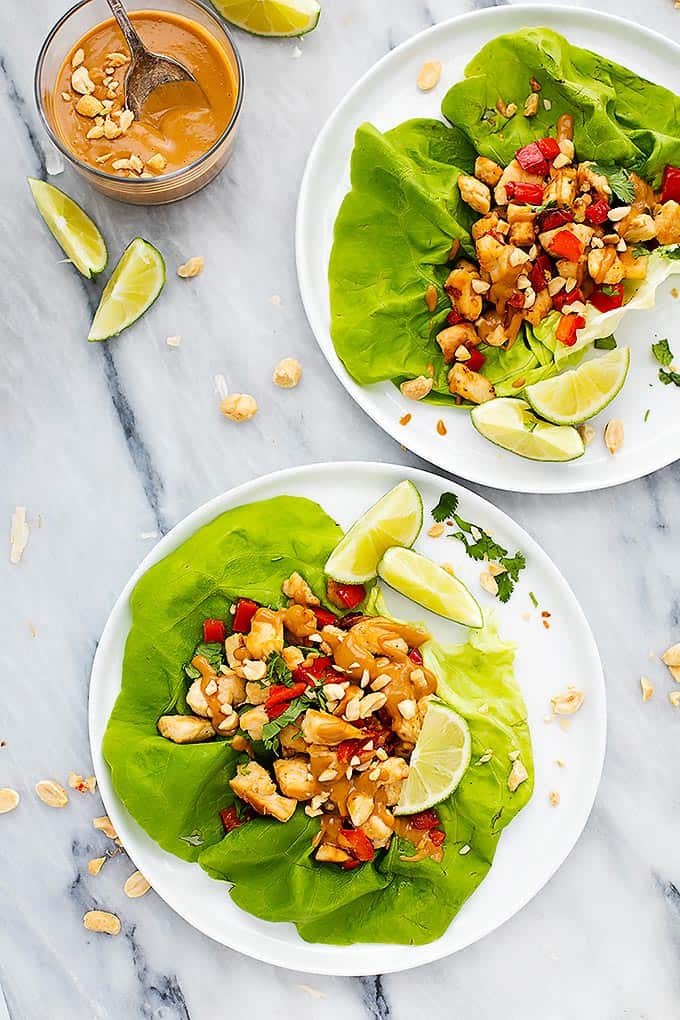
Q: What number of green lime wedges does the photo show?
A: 8